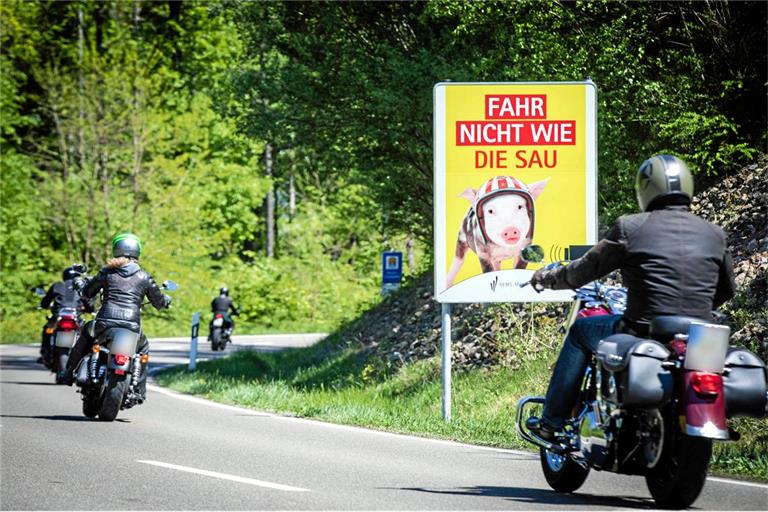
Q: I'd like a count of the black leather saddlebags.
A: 2